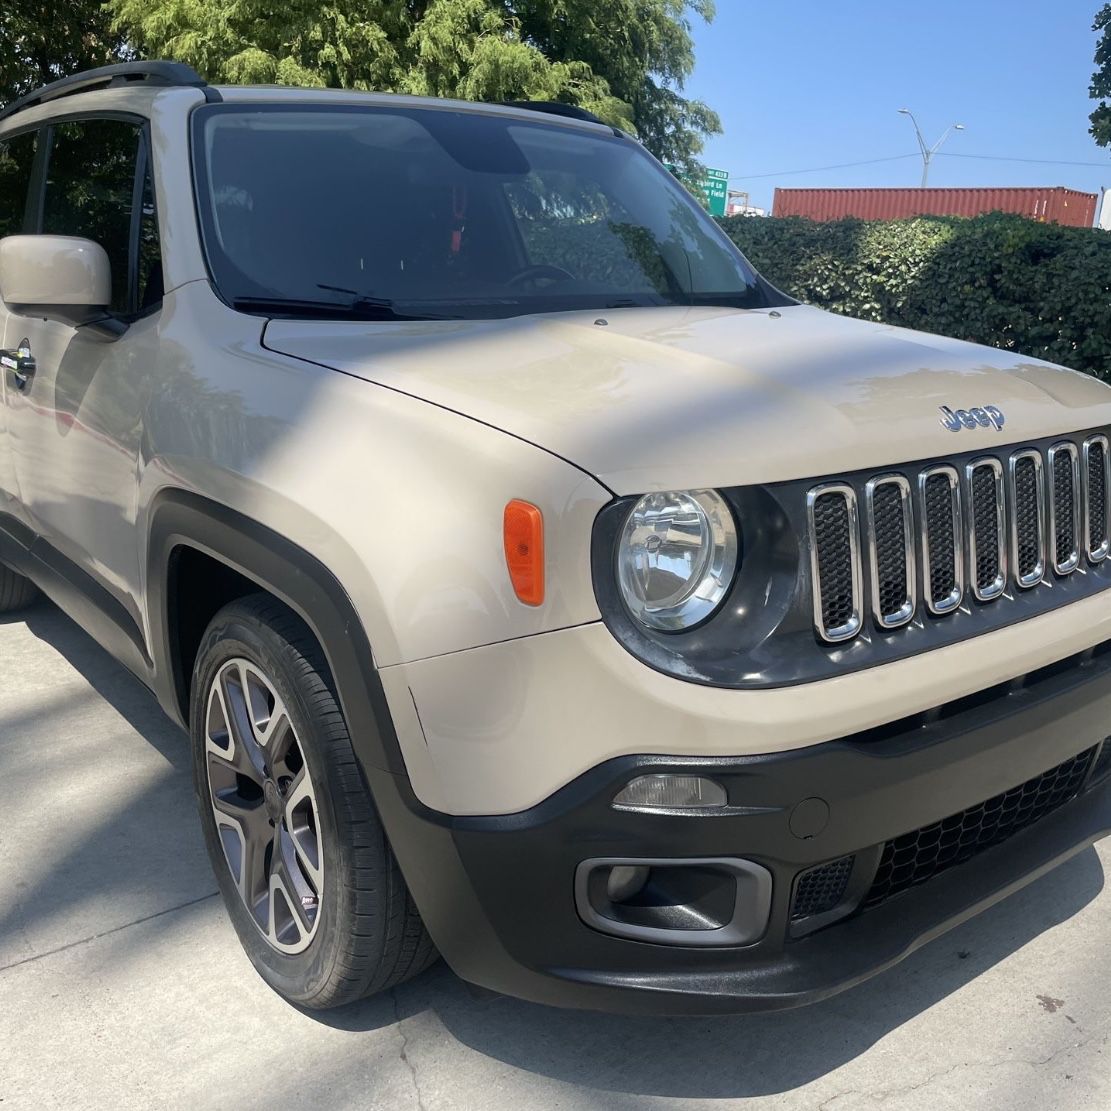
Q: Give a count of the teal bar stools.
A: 0